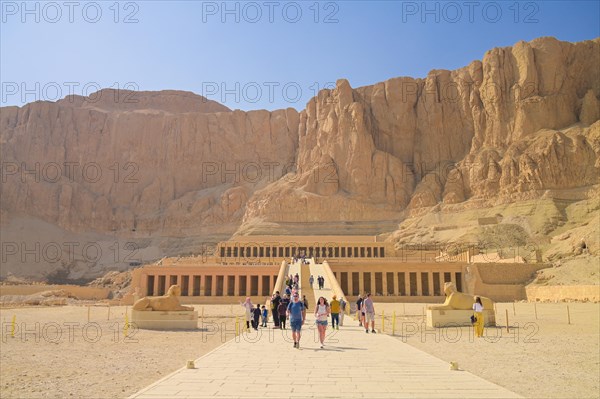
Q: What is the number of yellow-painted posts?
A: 6